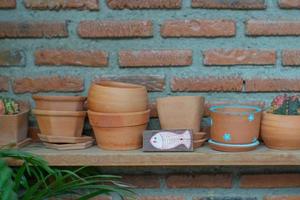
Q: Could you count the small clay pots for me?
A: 8